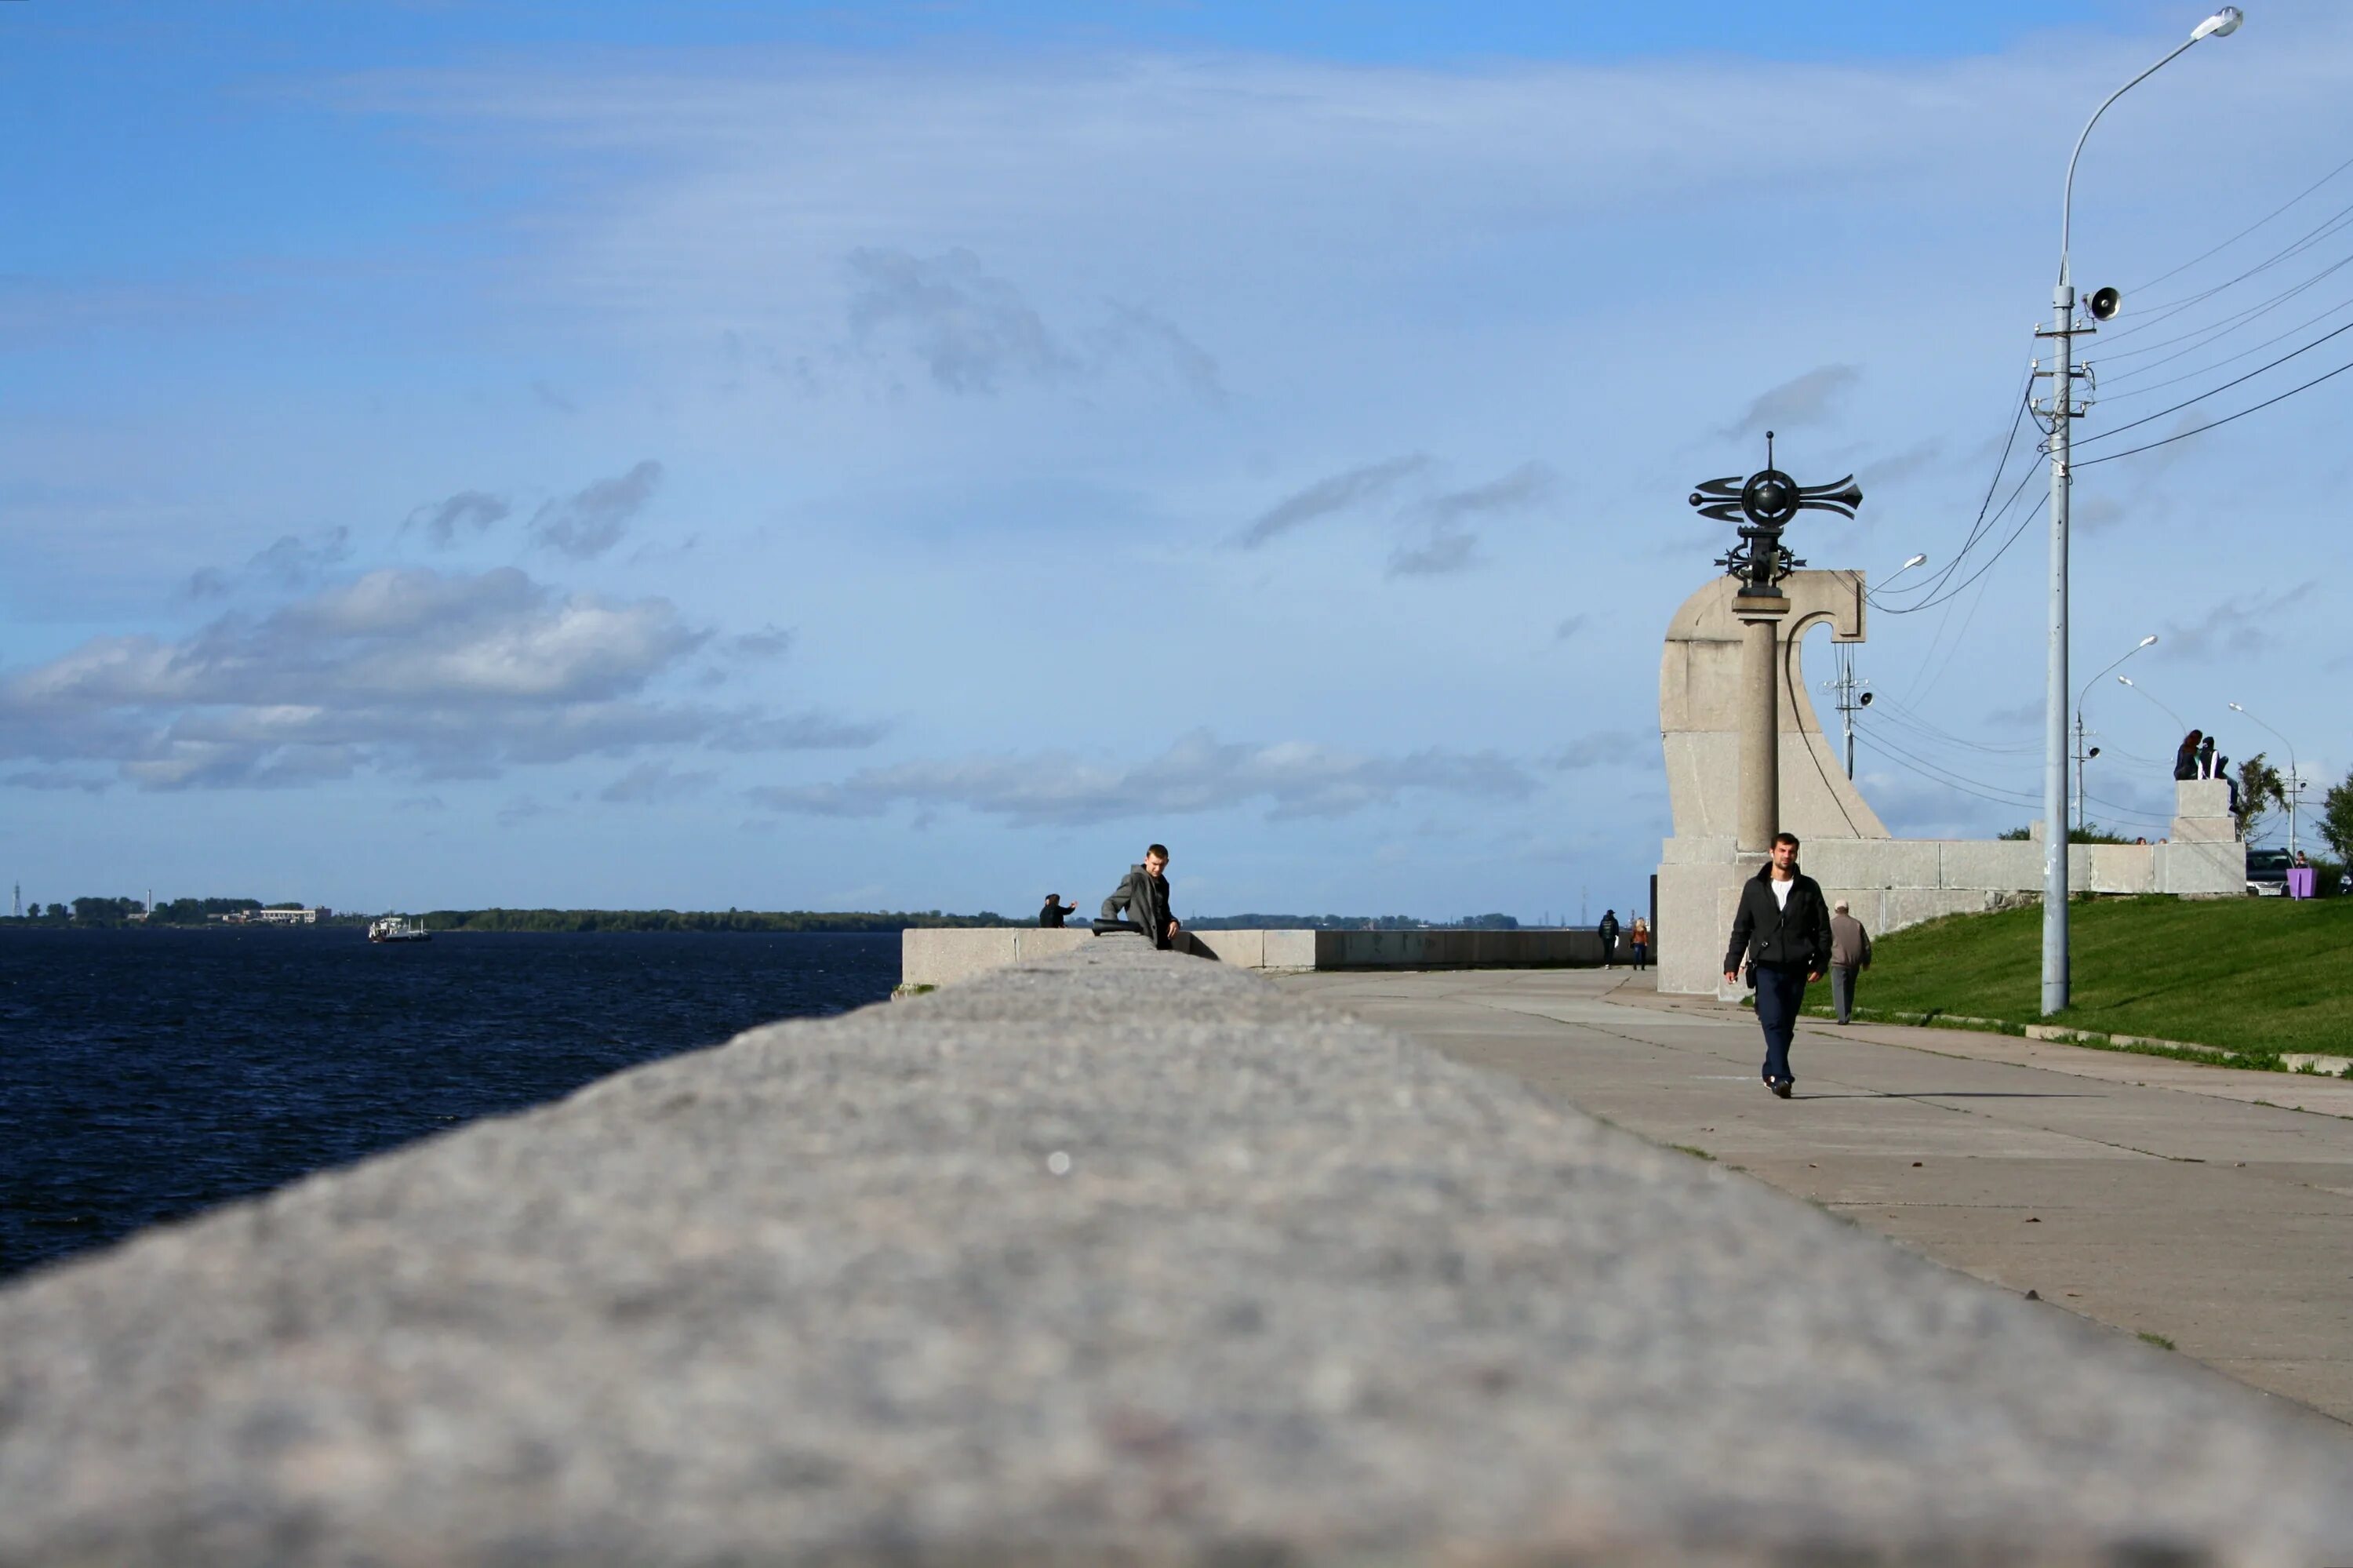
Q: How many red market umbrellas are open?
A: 0